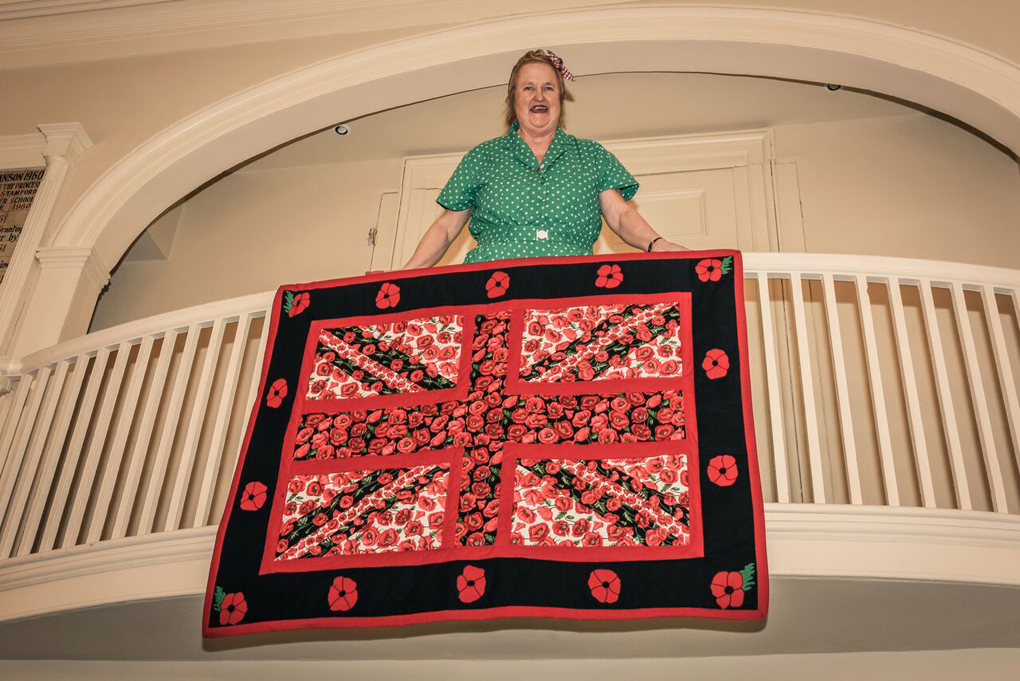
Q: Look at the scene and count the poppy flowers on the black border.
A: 14